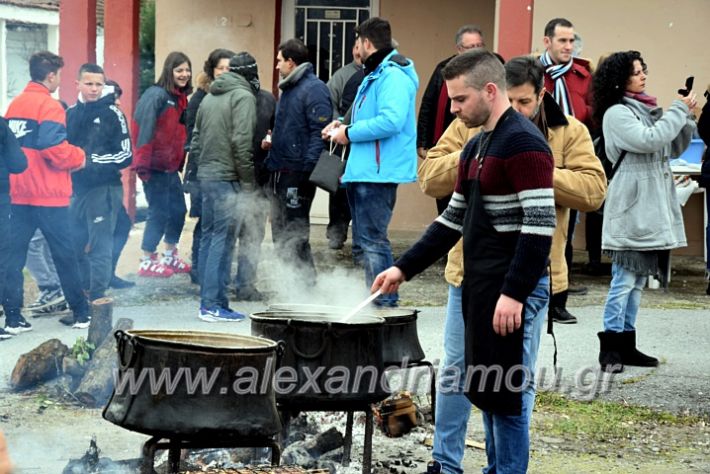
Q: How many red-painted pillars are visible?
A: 3